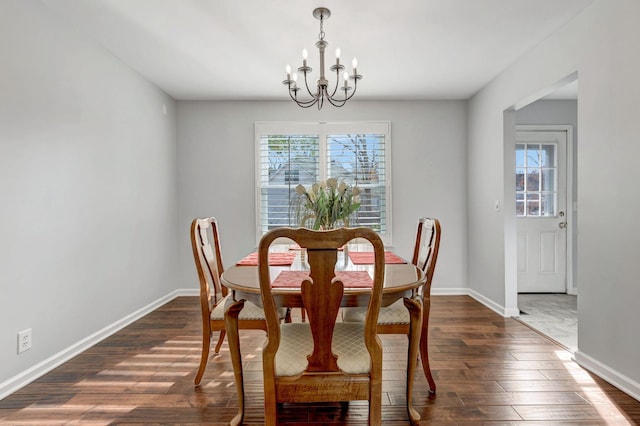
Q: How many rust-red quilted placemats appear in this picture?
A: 4